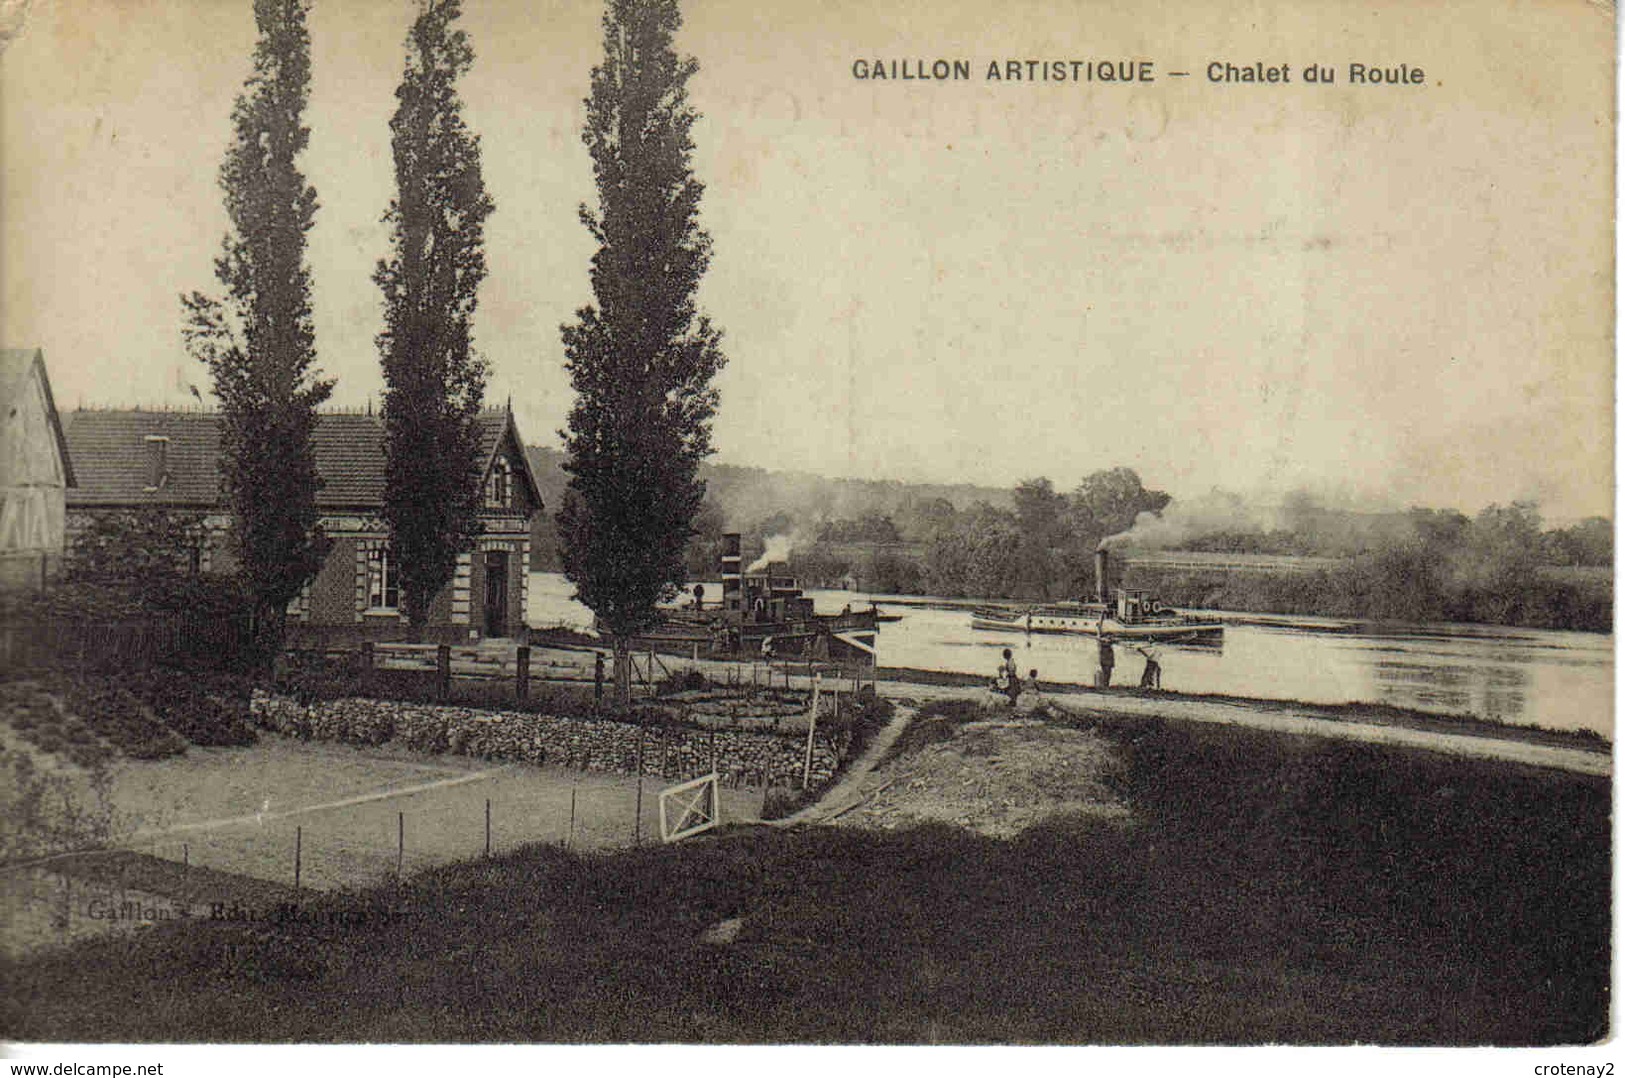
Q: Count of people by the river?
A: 5